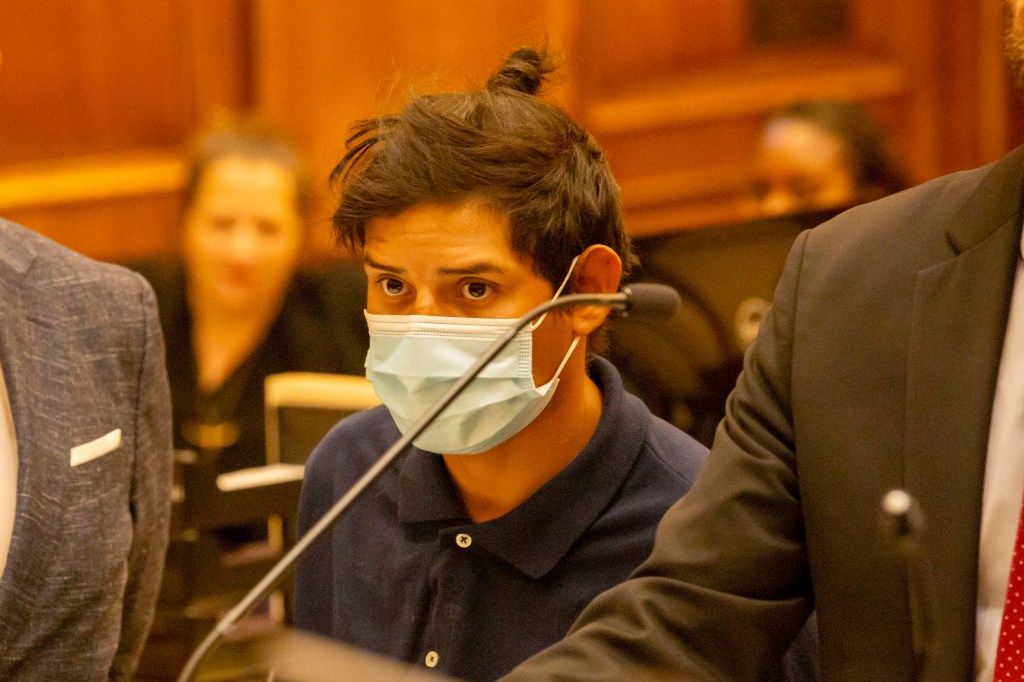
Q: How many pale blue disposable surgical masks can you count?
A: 1